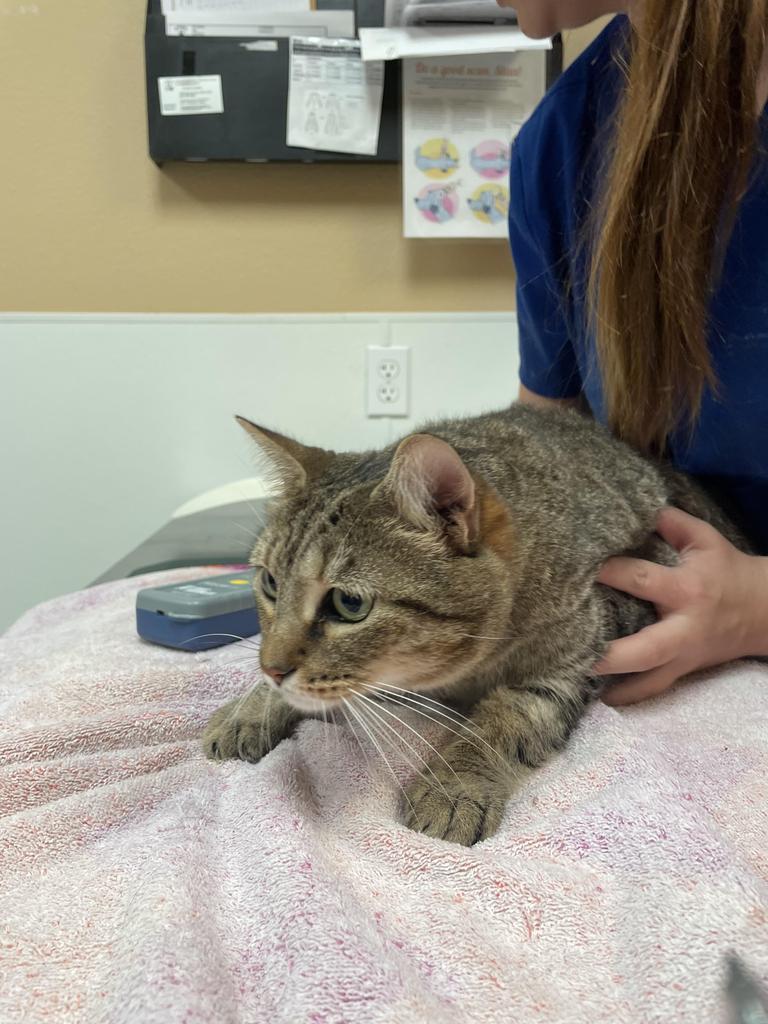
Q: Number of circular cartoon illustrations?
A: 4